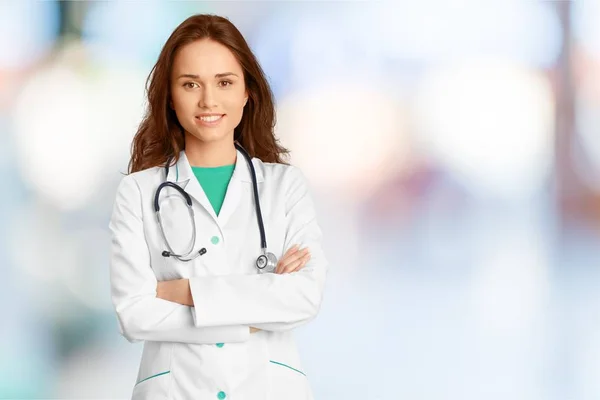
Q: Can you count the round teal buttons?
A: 3